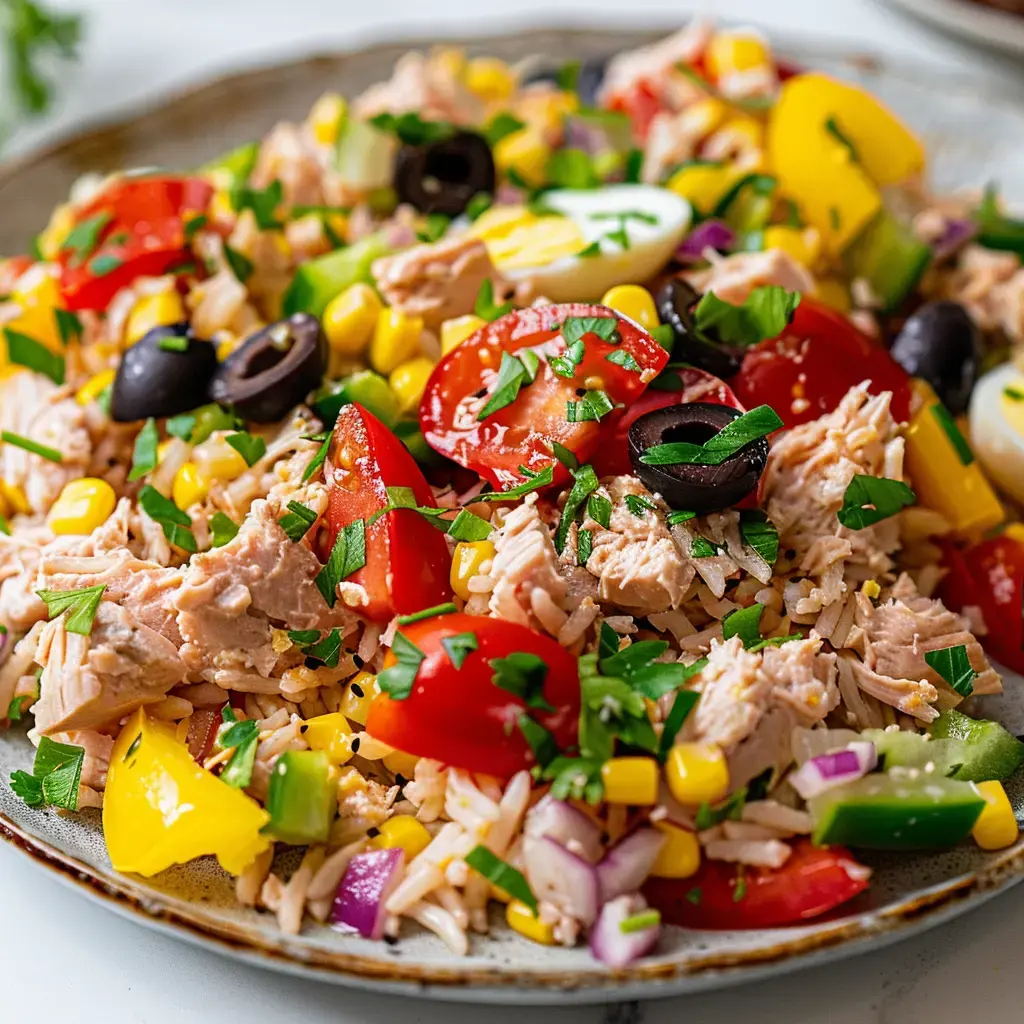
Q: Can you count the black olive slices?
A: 6